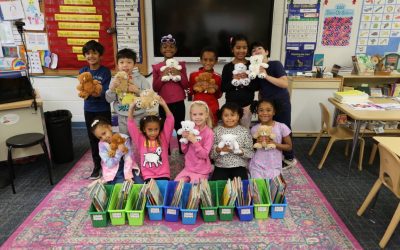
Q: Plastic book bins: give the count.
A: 11